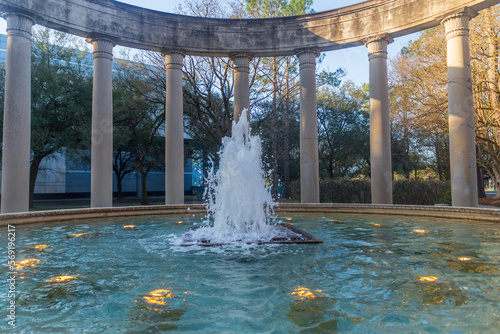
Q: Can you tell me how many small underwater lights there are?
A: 14